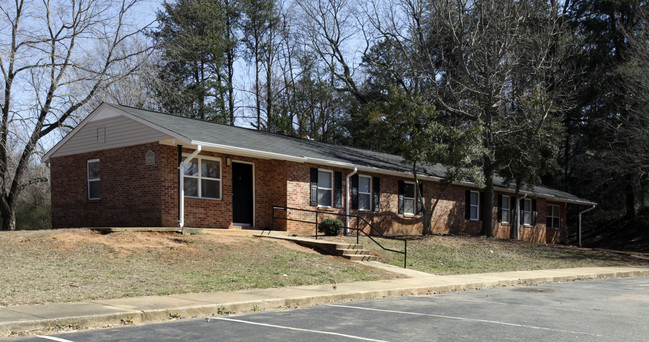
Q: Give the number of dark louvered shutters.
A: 12